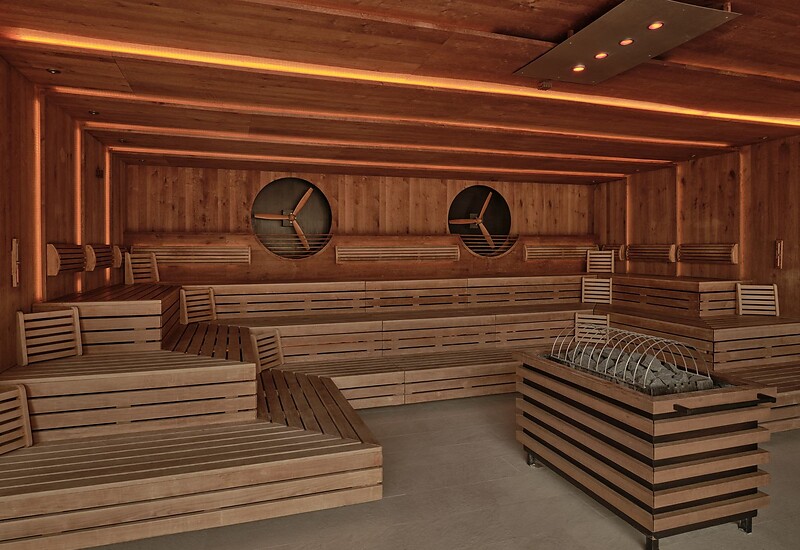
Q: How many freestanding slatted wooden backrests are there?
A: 9